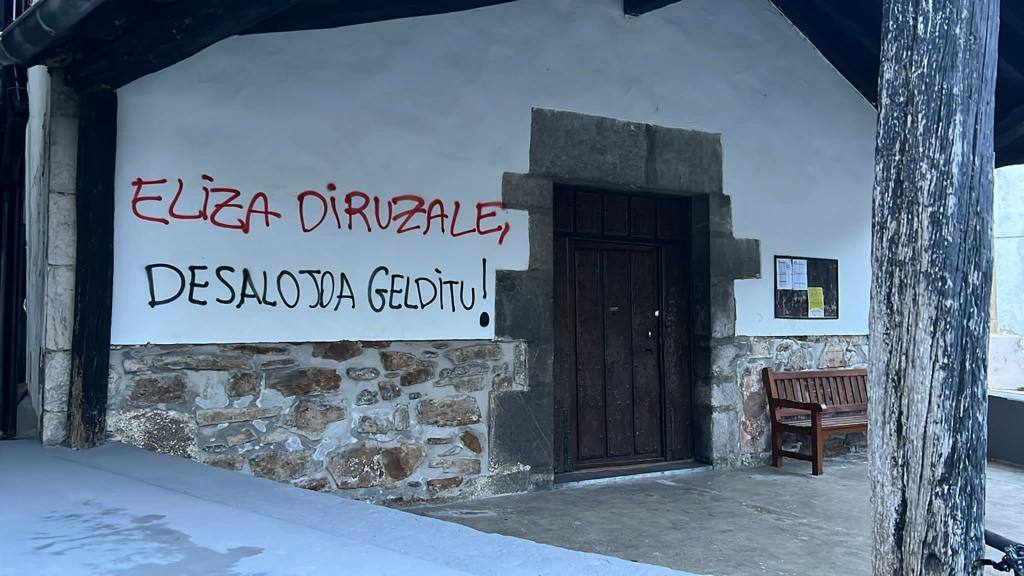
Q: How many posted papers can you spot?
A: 3